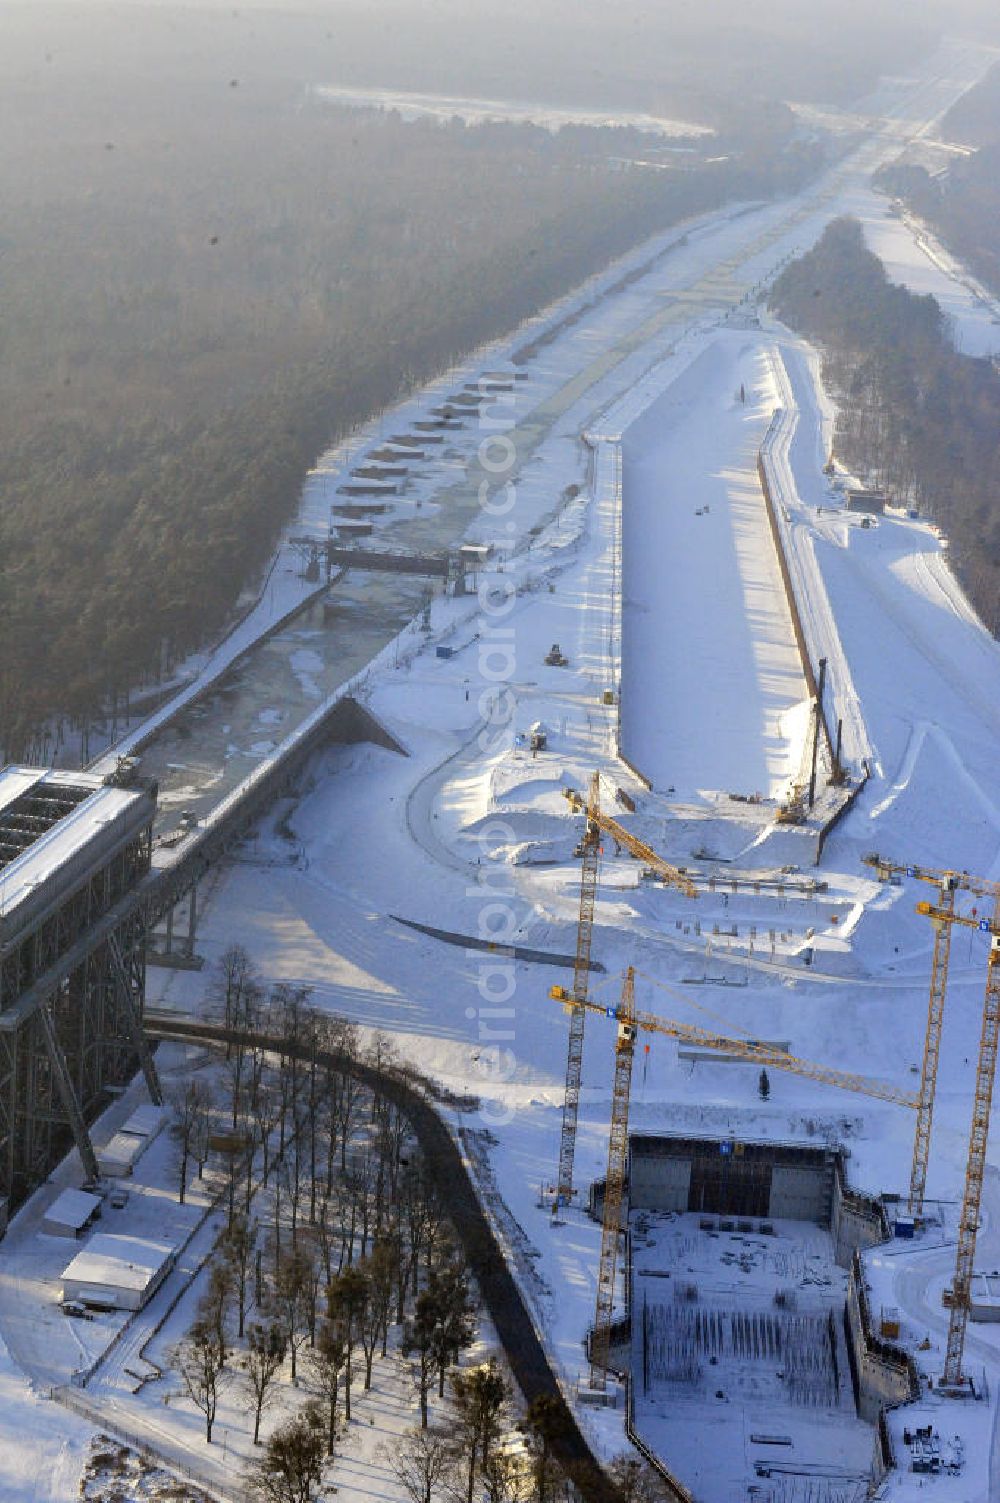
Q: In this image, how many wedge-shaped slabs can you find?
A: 11